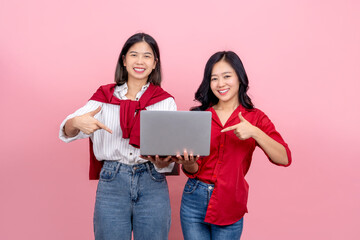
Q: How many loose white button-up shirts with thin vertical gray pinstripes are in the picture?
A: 1